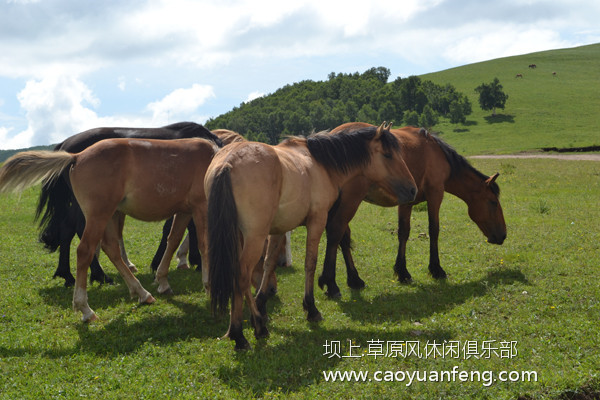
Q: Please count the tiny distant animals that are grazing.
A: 3